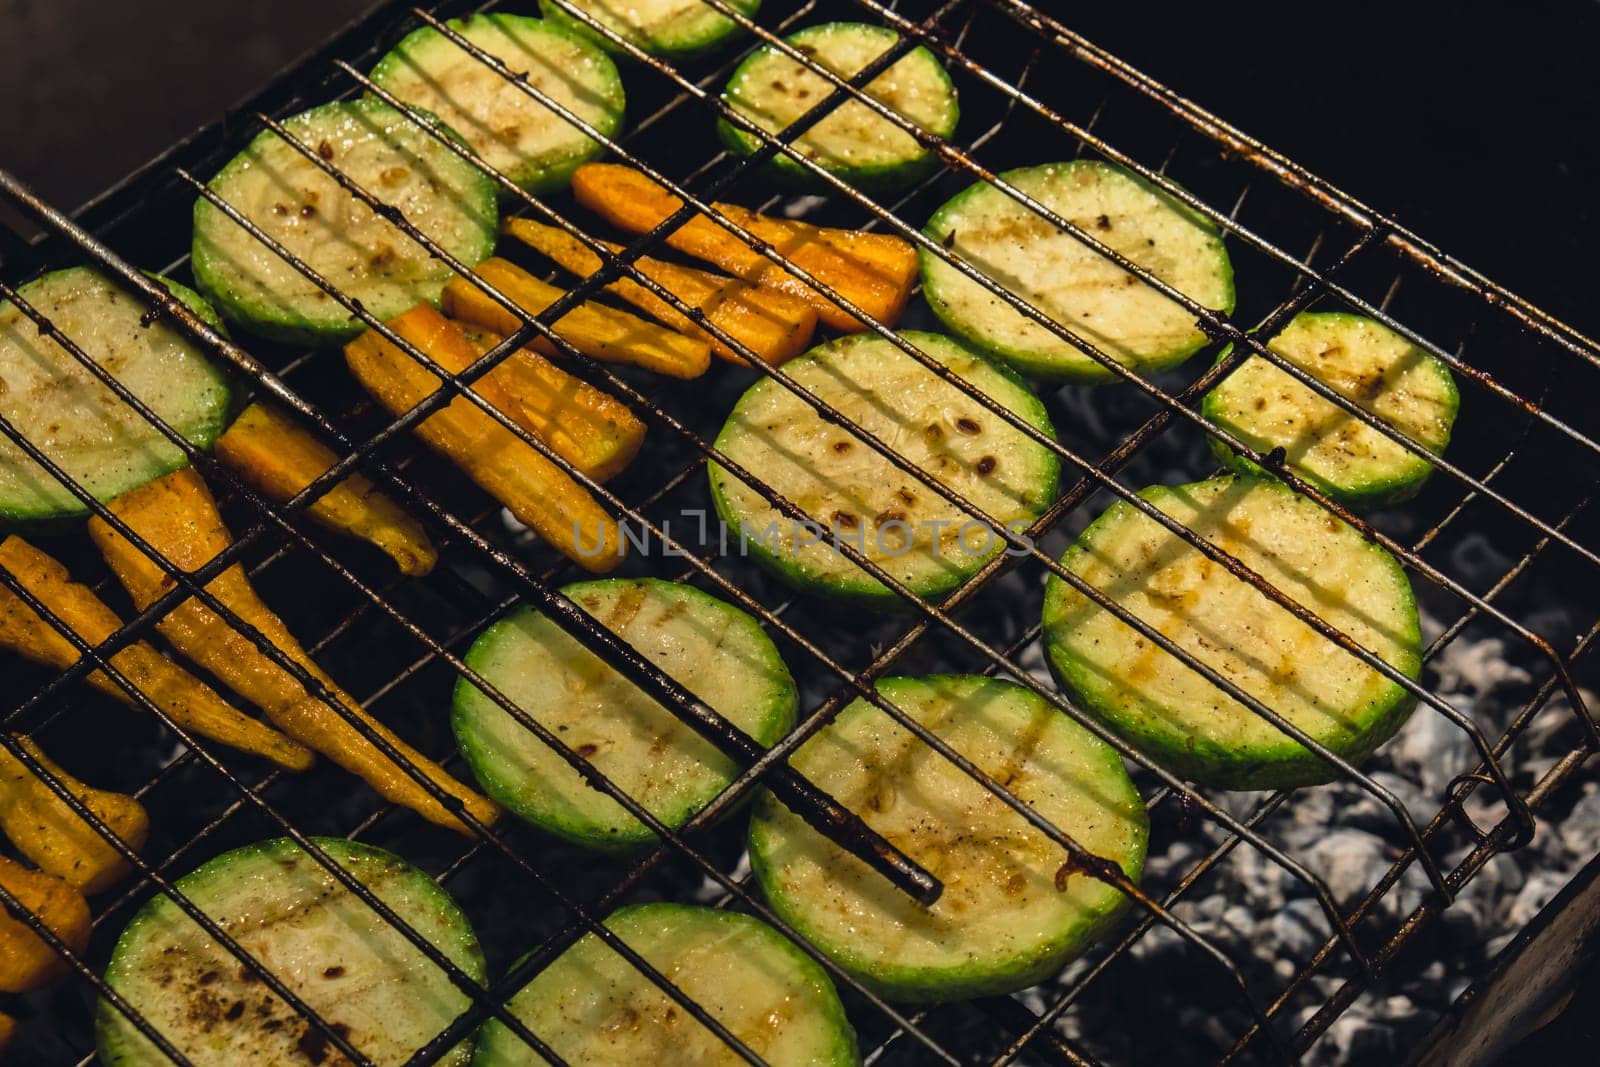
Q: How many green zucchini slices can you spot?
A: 13